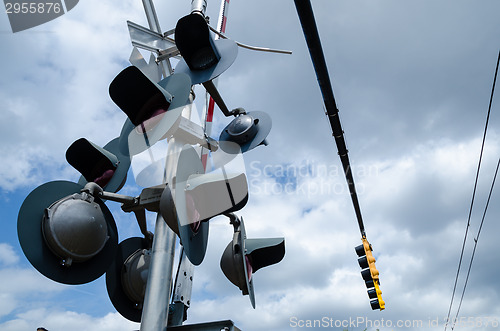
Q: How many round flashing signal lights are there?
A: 8